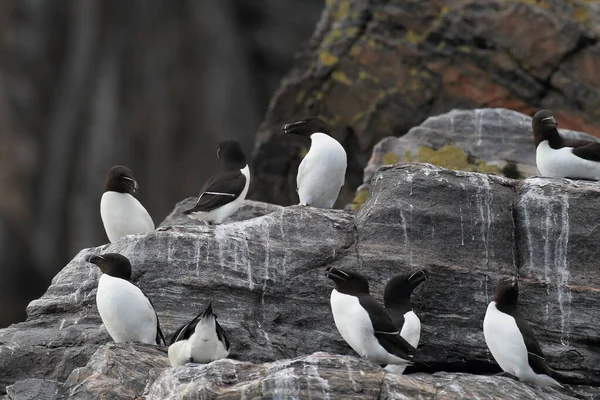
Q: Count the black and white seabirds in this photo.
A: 9